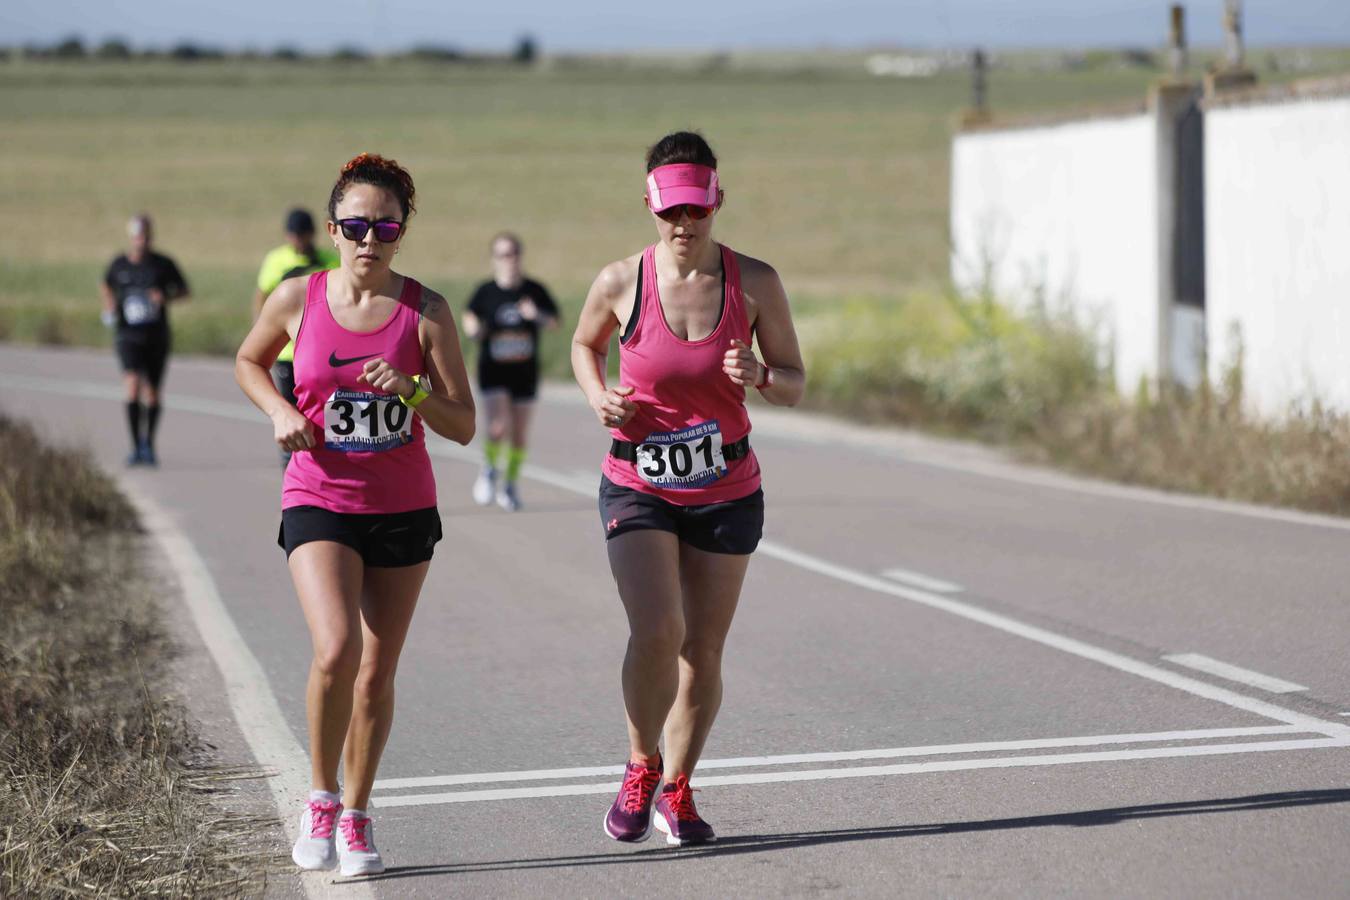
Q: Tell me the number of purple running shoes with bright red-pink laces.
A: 2